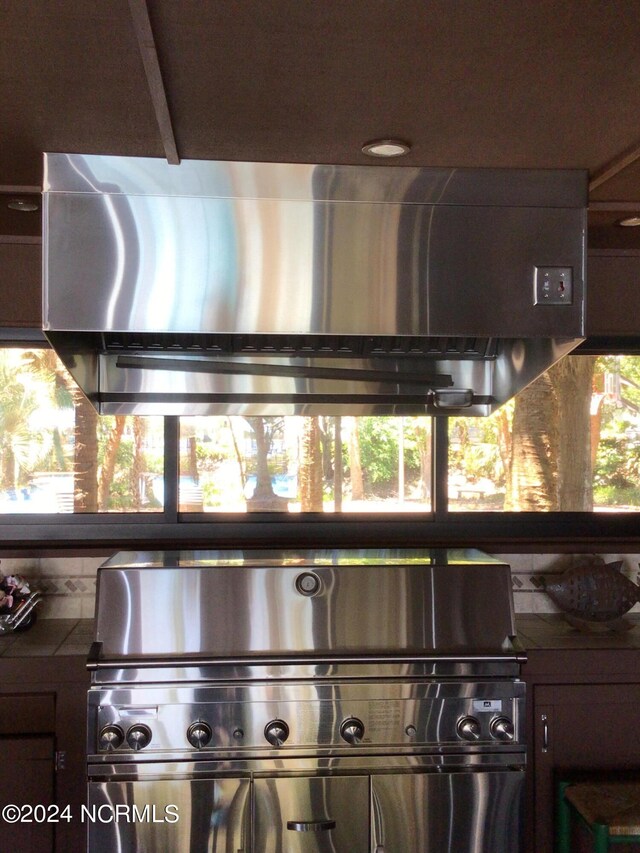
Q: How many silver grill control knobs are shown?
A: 7